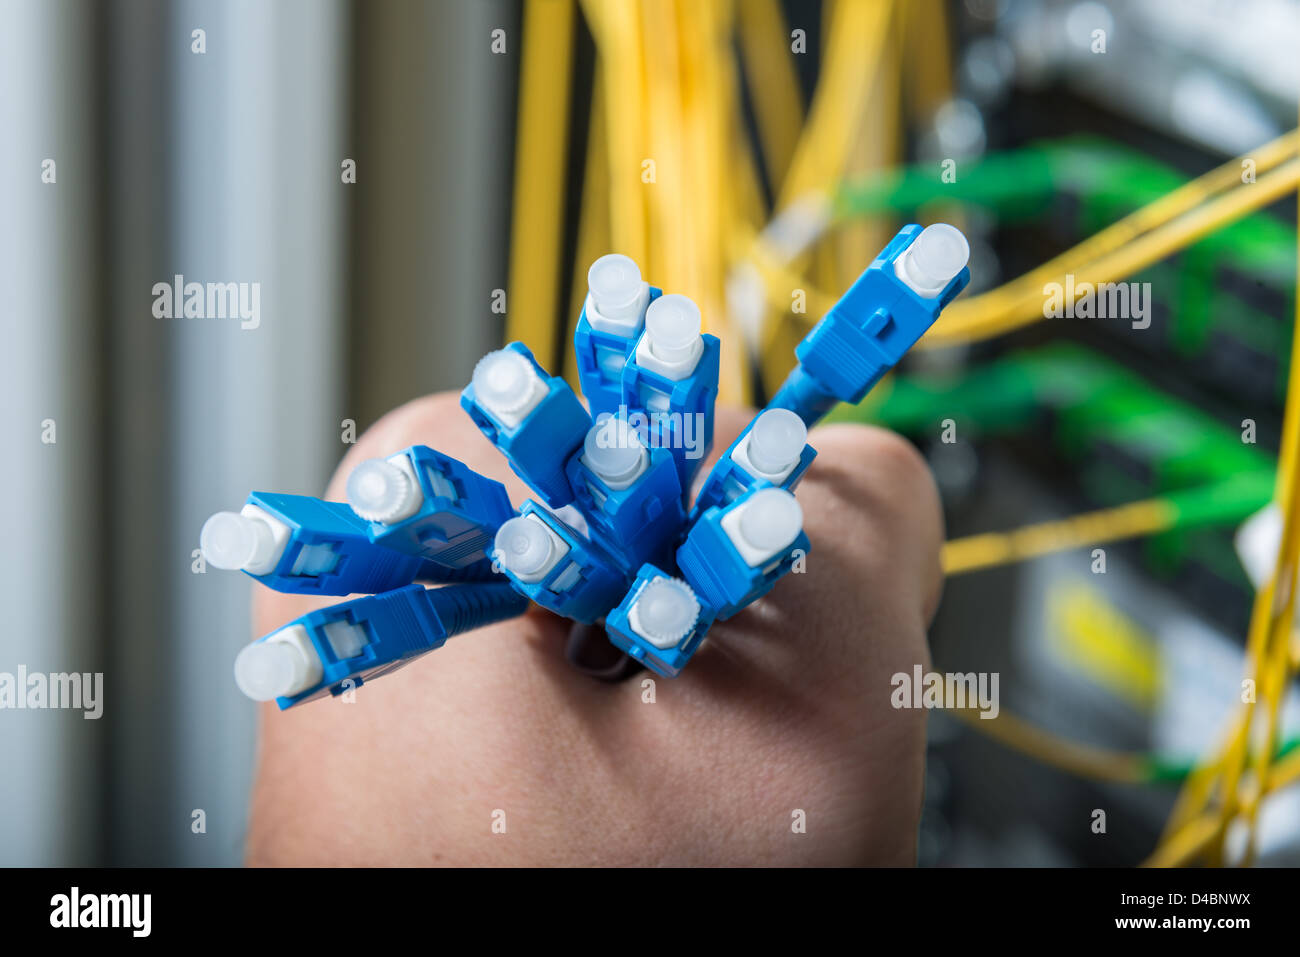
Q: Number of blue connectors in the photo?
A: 12